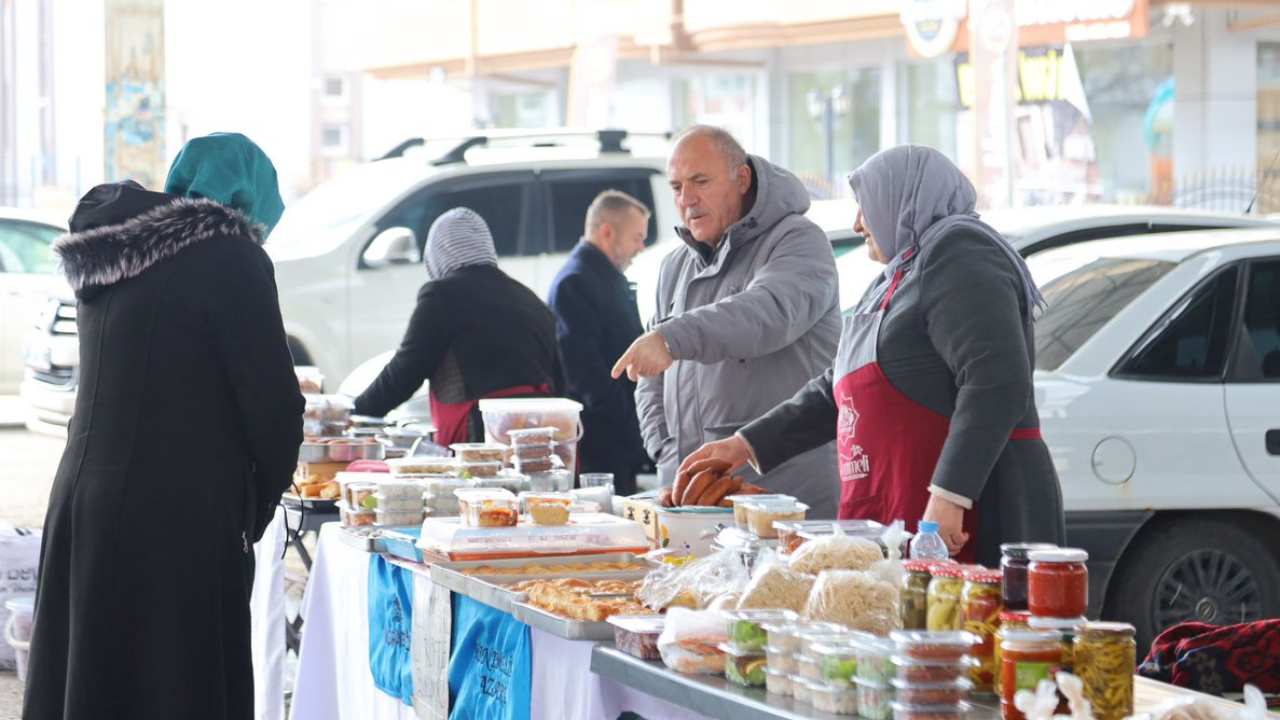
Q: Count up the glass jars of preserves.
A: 9